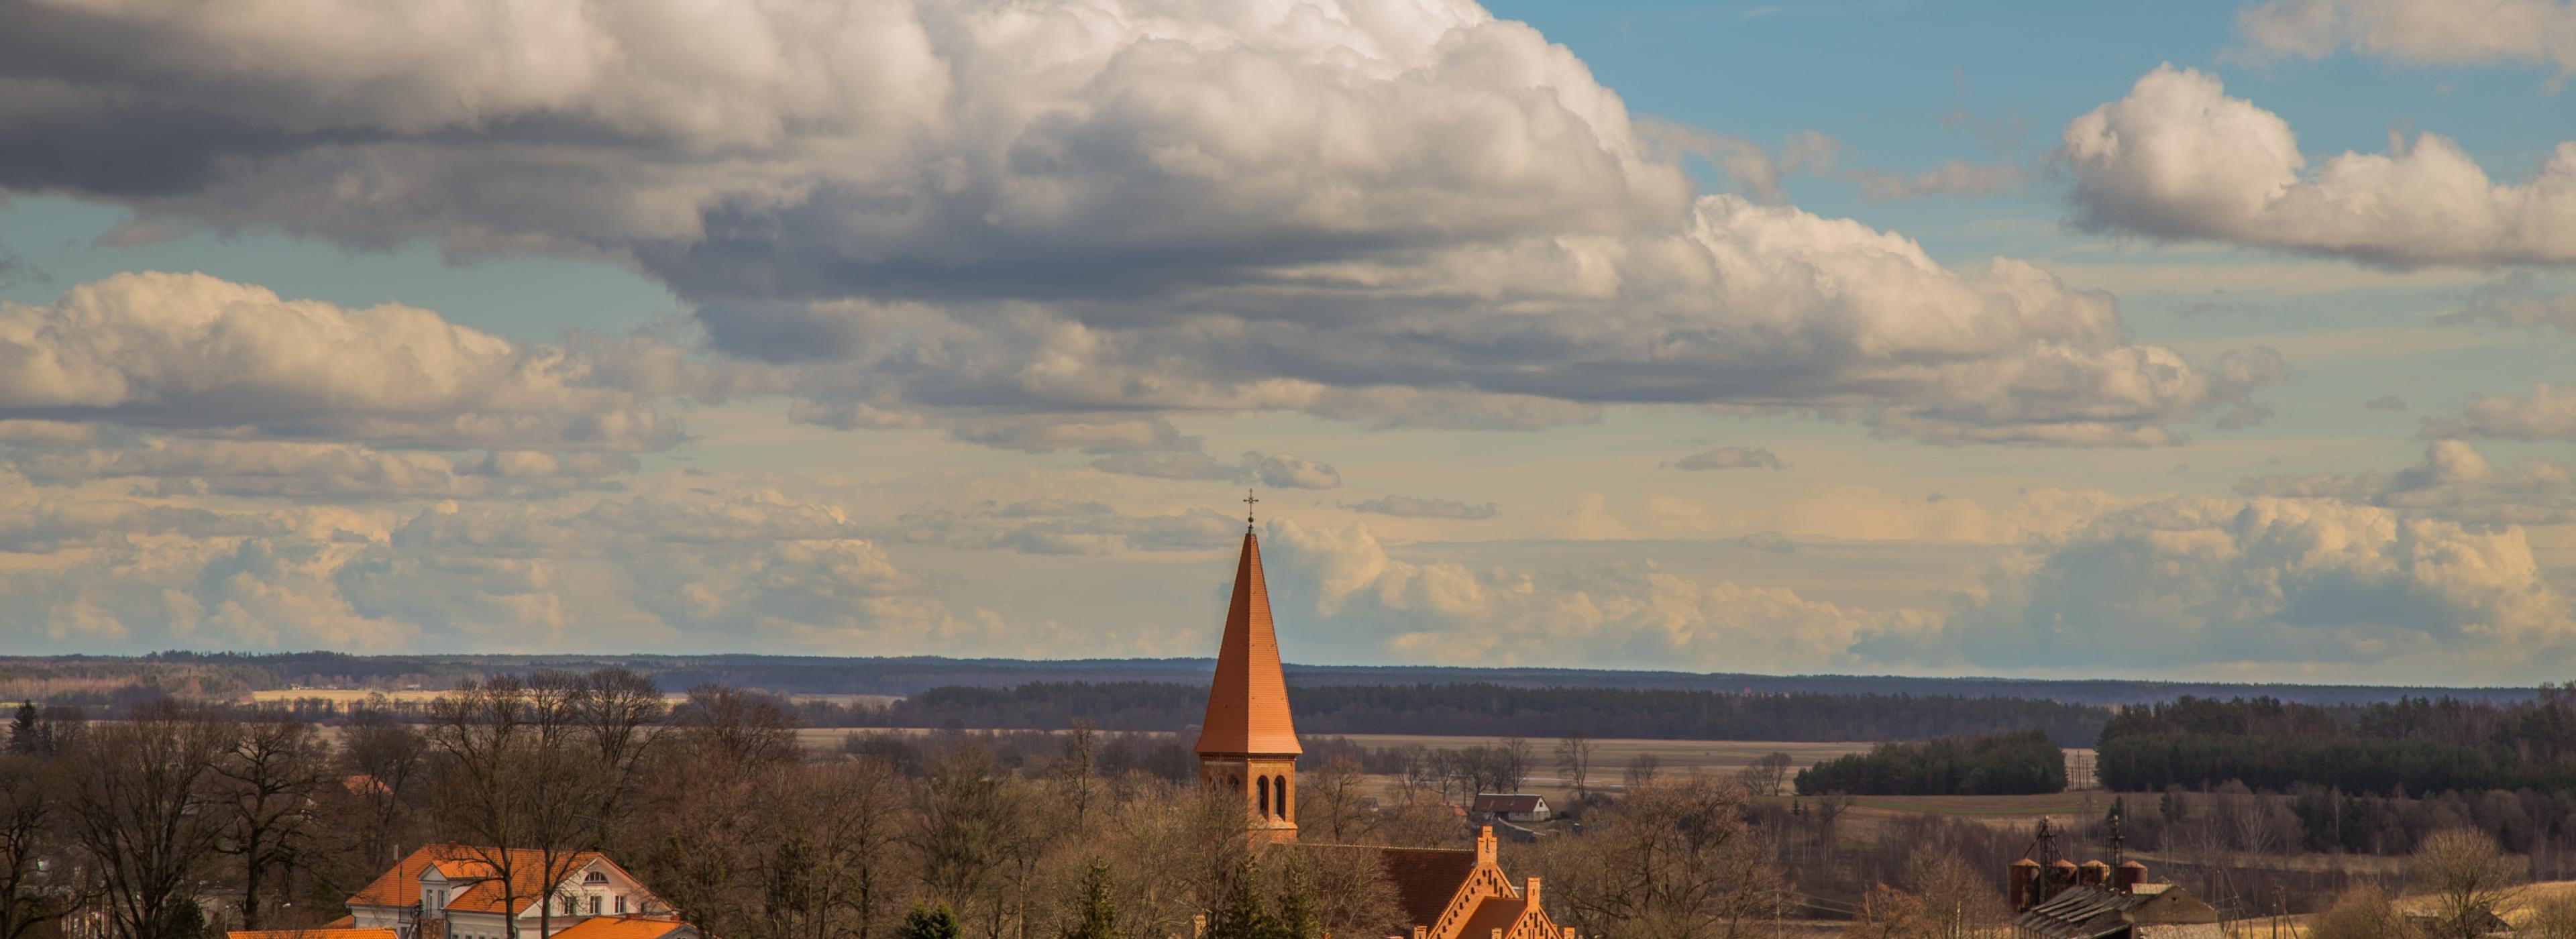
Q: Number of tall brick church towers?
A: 1